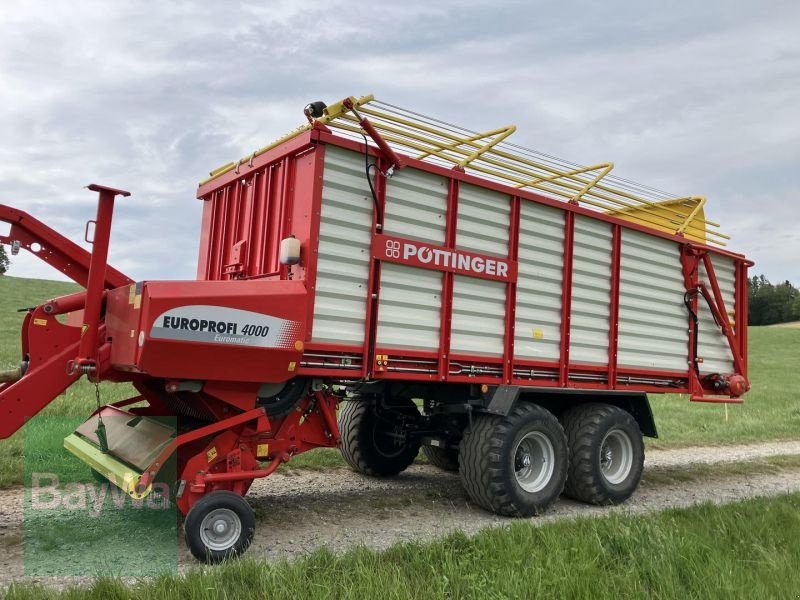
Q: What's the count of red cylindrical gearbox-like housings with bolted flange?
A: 1